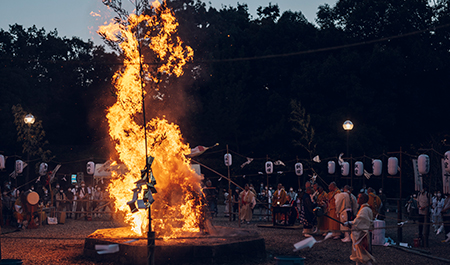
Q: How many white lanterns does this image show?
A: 14